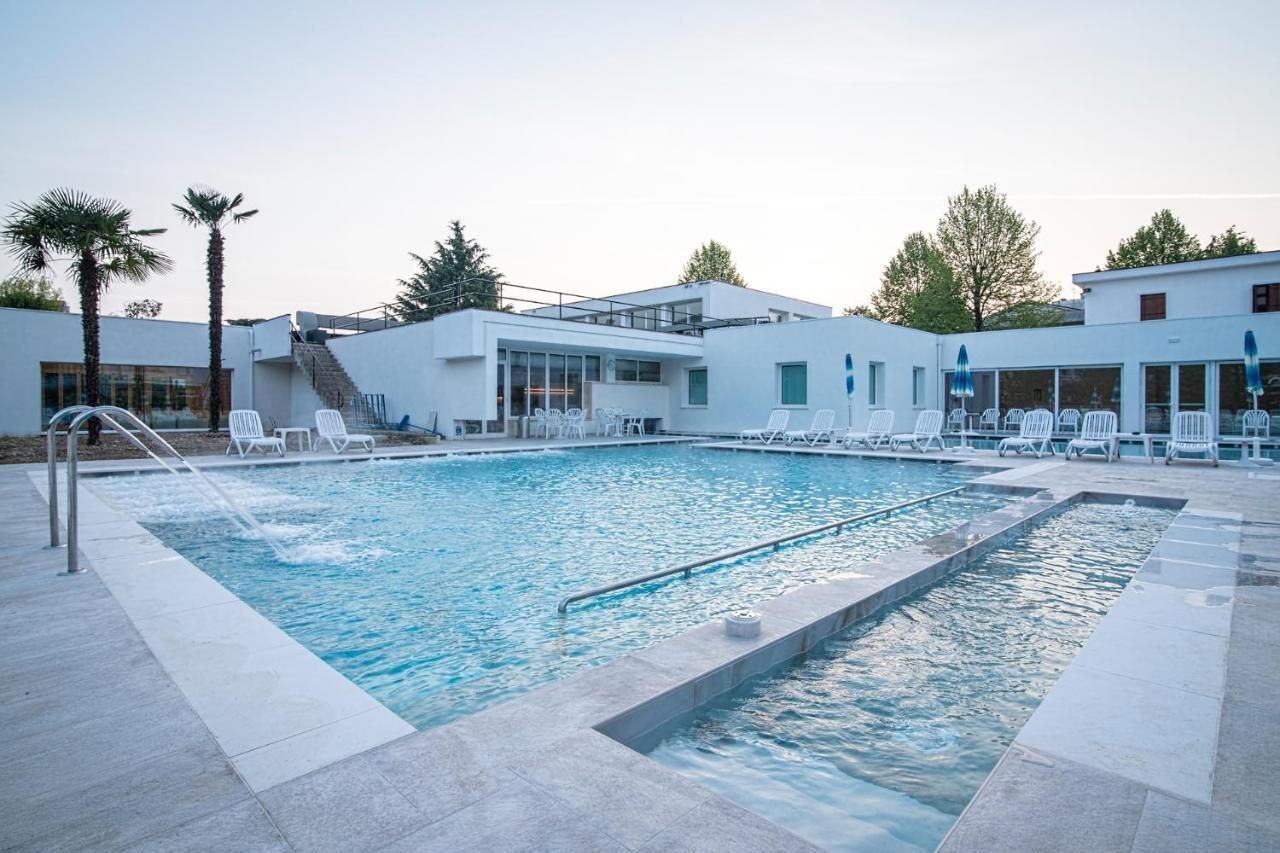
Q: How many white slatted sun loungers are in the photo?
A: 9